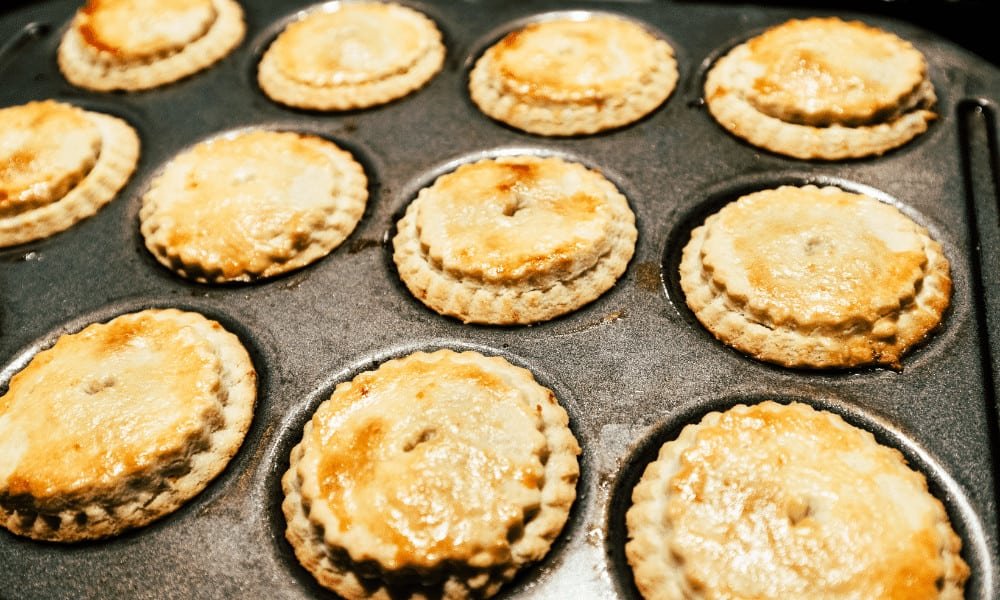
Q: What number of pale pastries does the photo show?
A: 11